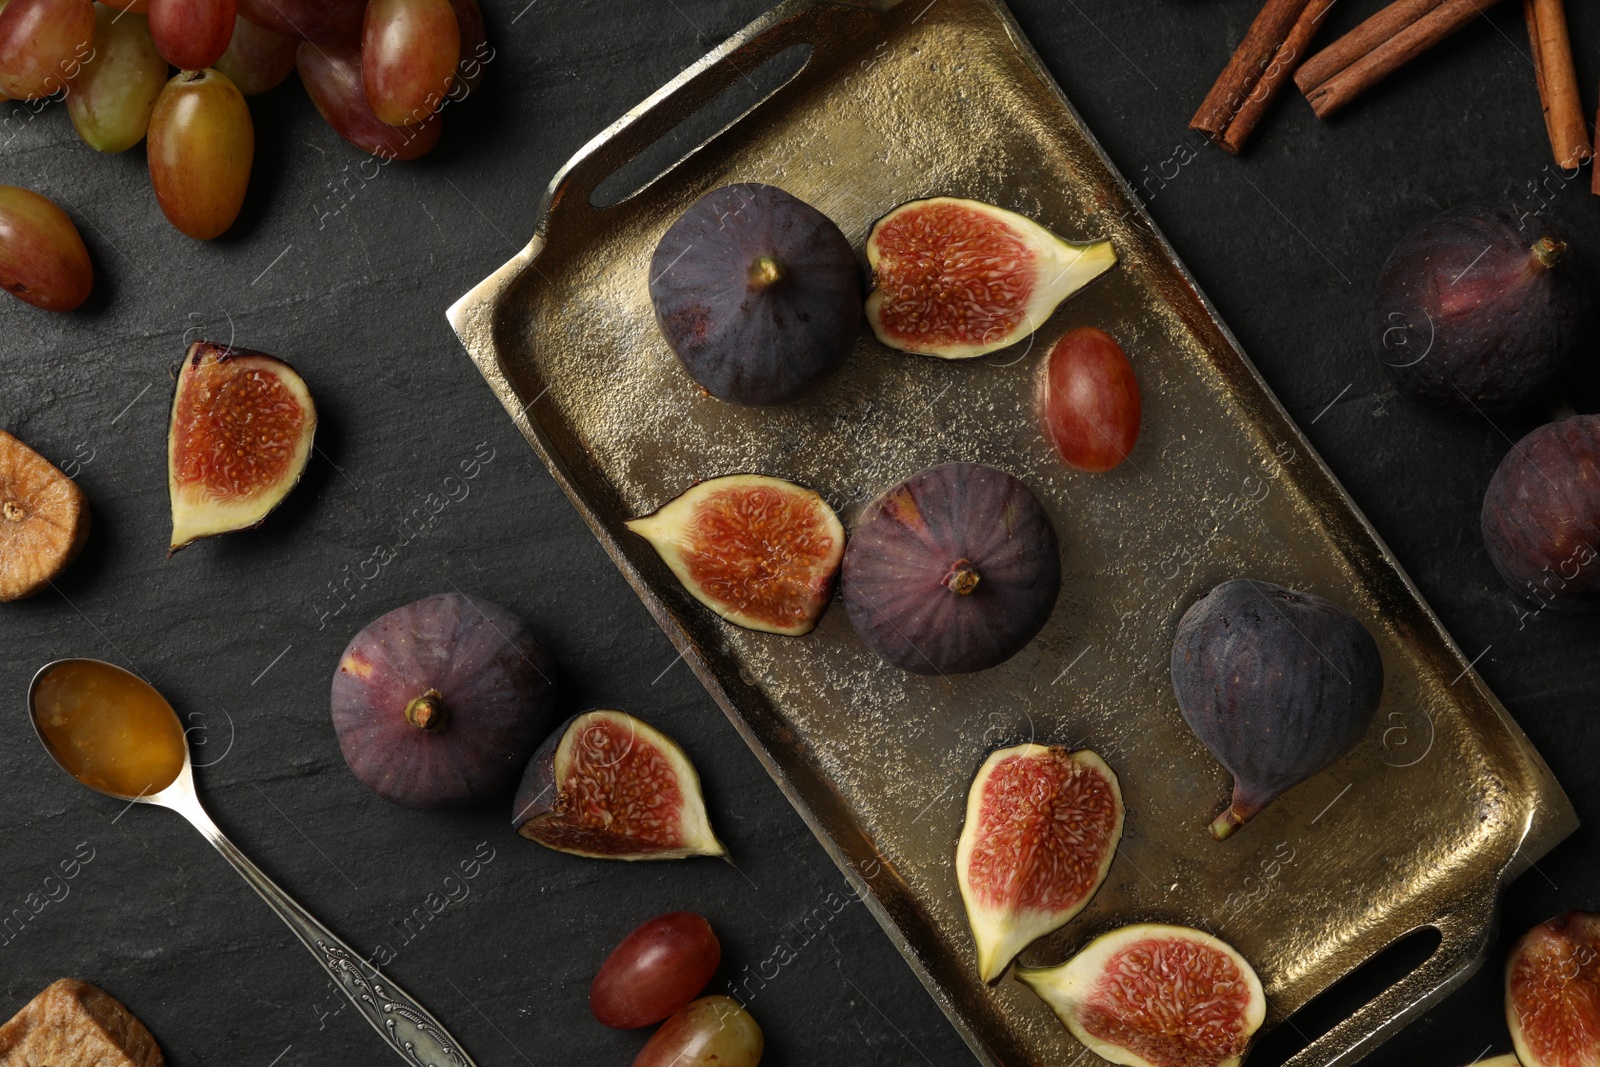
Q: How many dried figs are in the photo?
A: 2